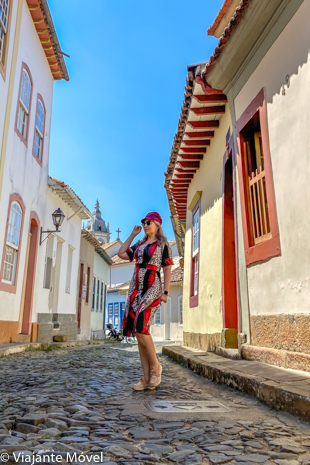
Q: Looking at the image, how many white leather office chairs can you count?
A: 0